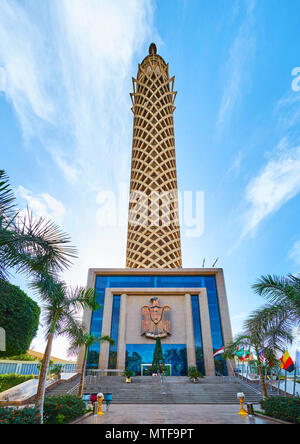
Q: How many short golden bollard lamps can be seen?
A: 2